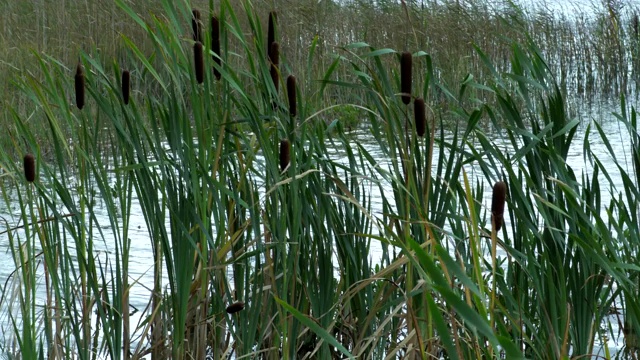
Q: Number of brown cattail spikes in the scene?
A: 14